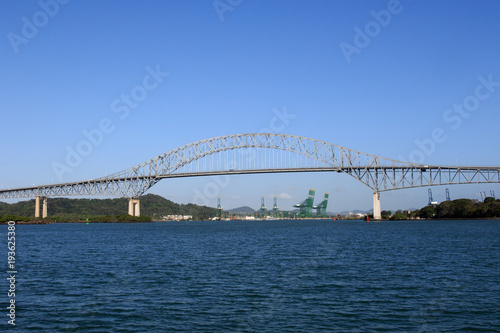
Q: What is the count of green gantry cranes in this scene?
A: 5